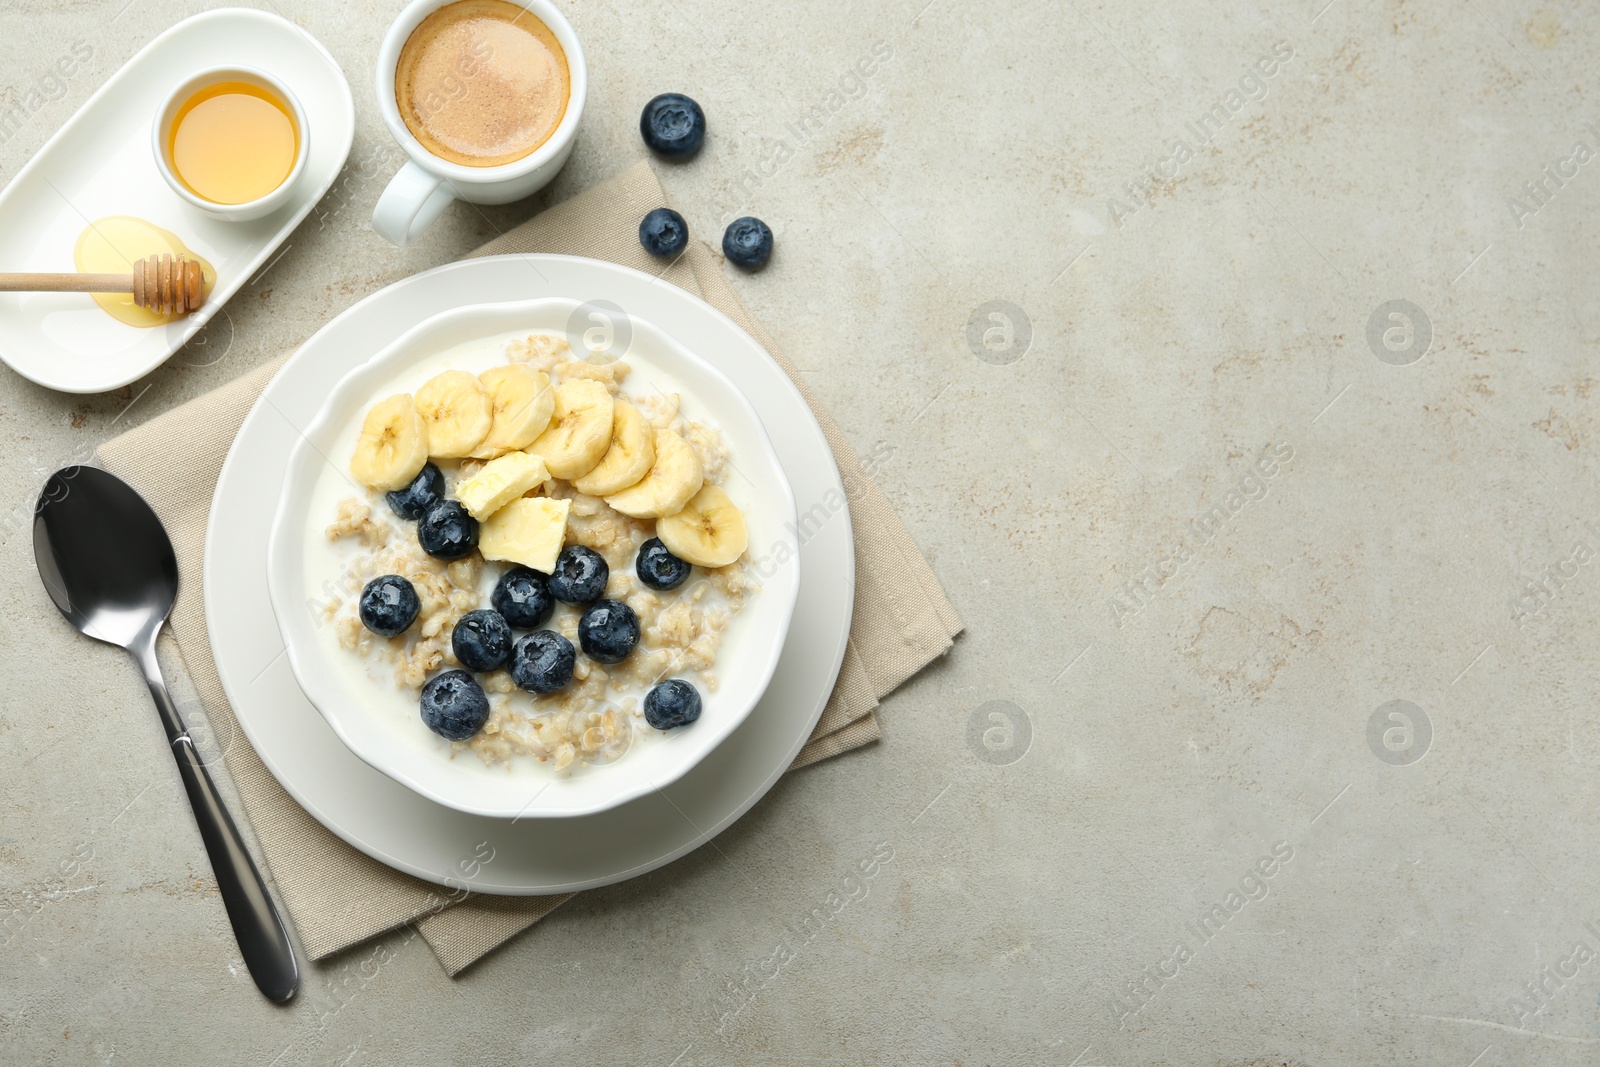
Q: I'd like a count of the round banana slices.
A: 7